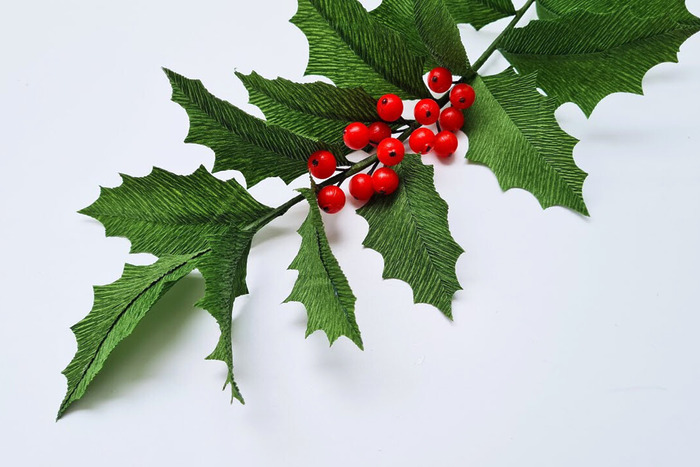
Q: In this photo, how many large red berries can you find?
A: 14